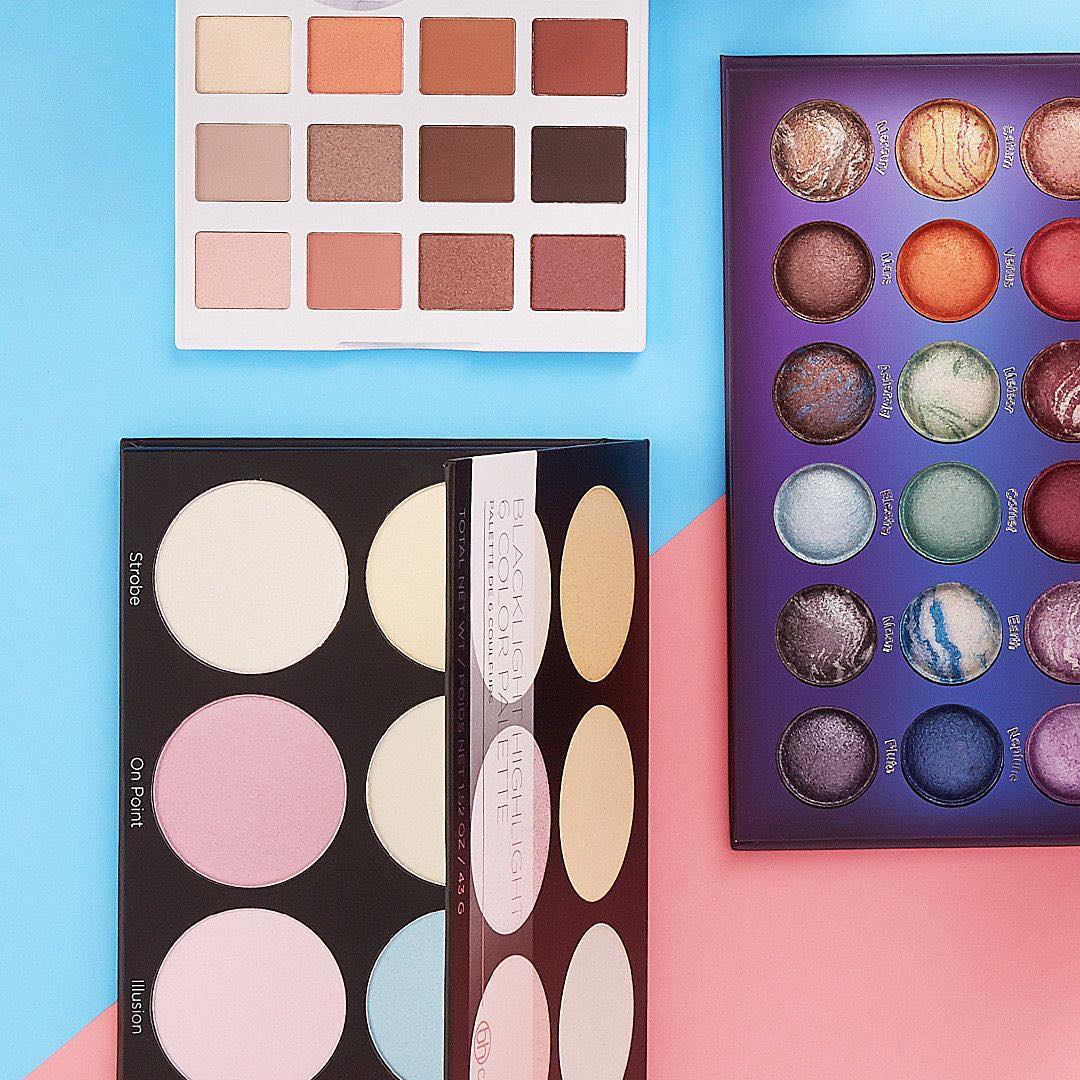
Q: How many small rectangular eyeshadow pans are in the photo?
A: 12